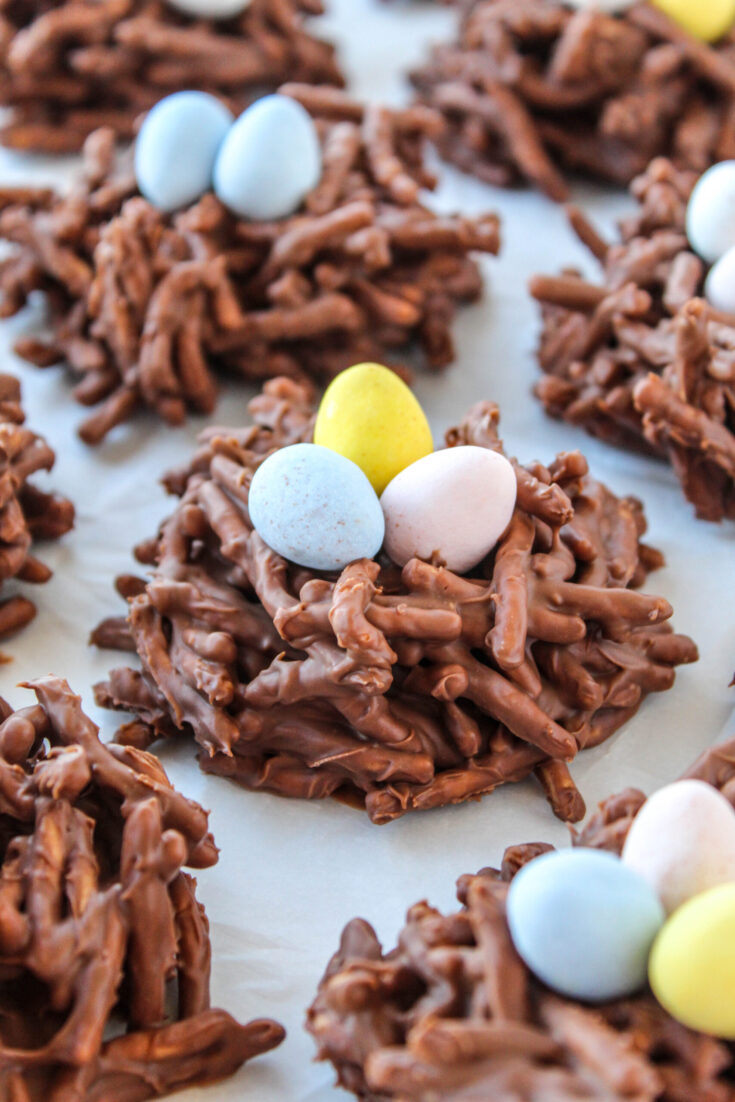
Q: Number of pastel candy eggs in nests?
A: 13